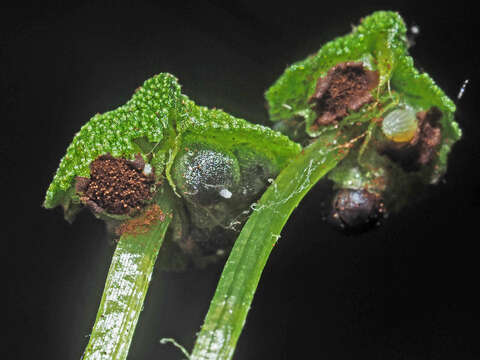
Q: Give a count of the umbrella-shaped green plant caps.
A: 2